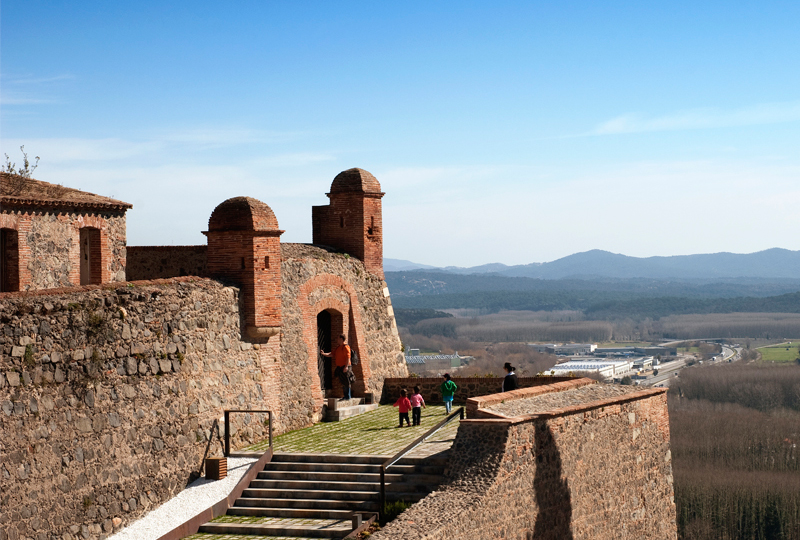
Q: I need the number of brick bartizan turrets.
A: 2